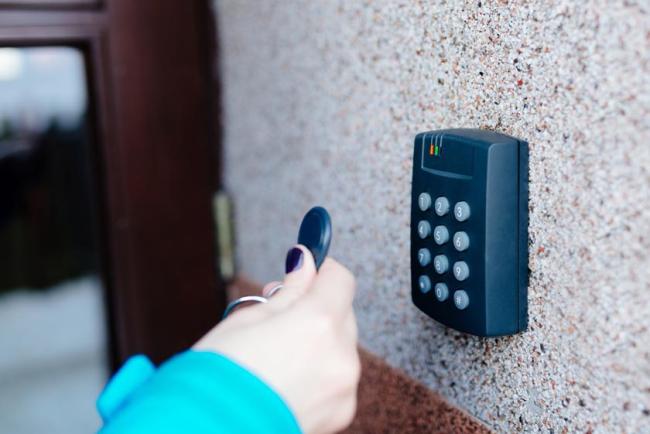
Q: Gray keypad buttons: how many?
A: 12